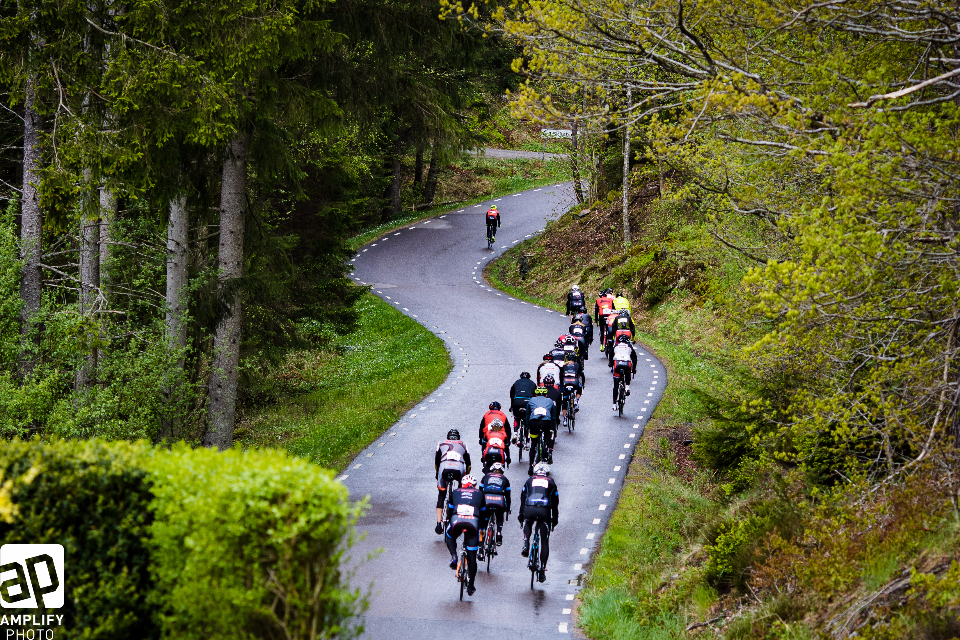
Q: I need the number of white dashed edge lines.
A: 2